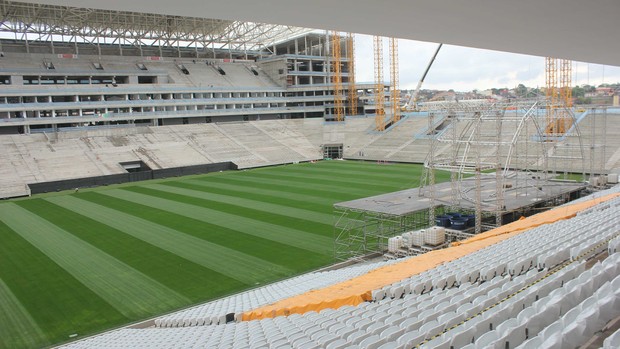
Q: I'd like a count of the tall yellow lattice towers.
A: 6